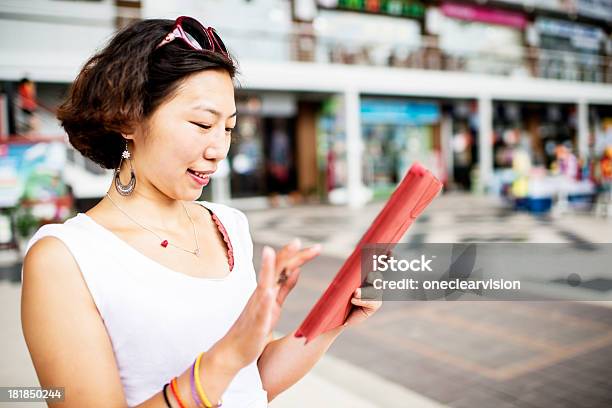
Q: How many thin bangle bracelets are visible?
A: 5